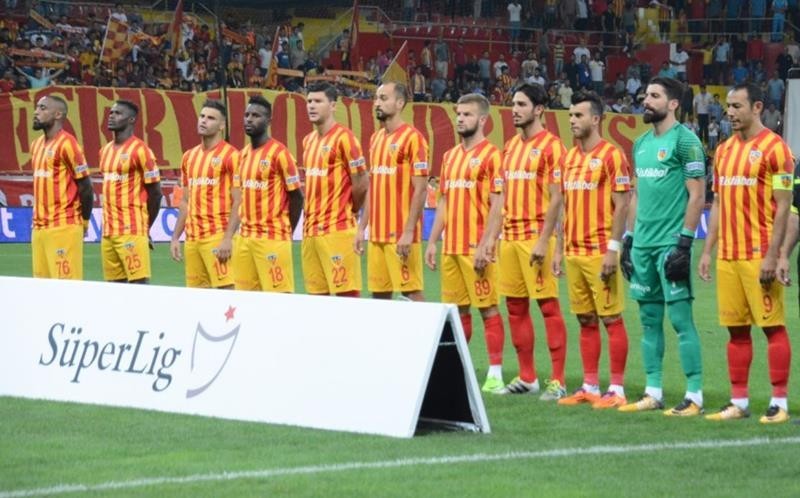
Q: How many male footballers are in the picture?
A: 11